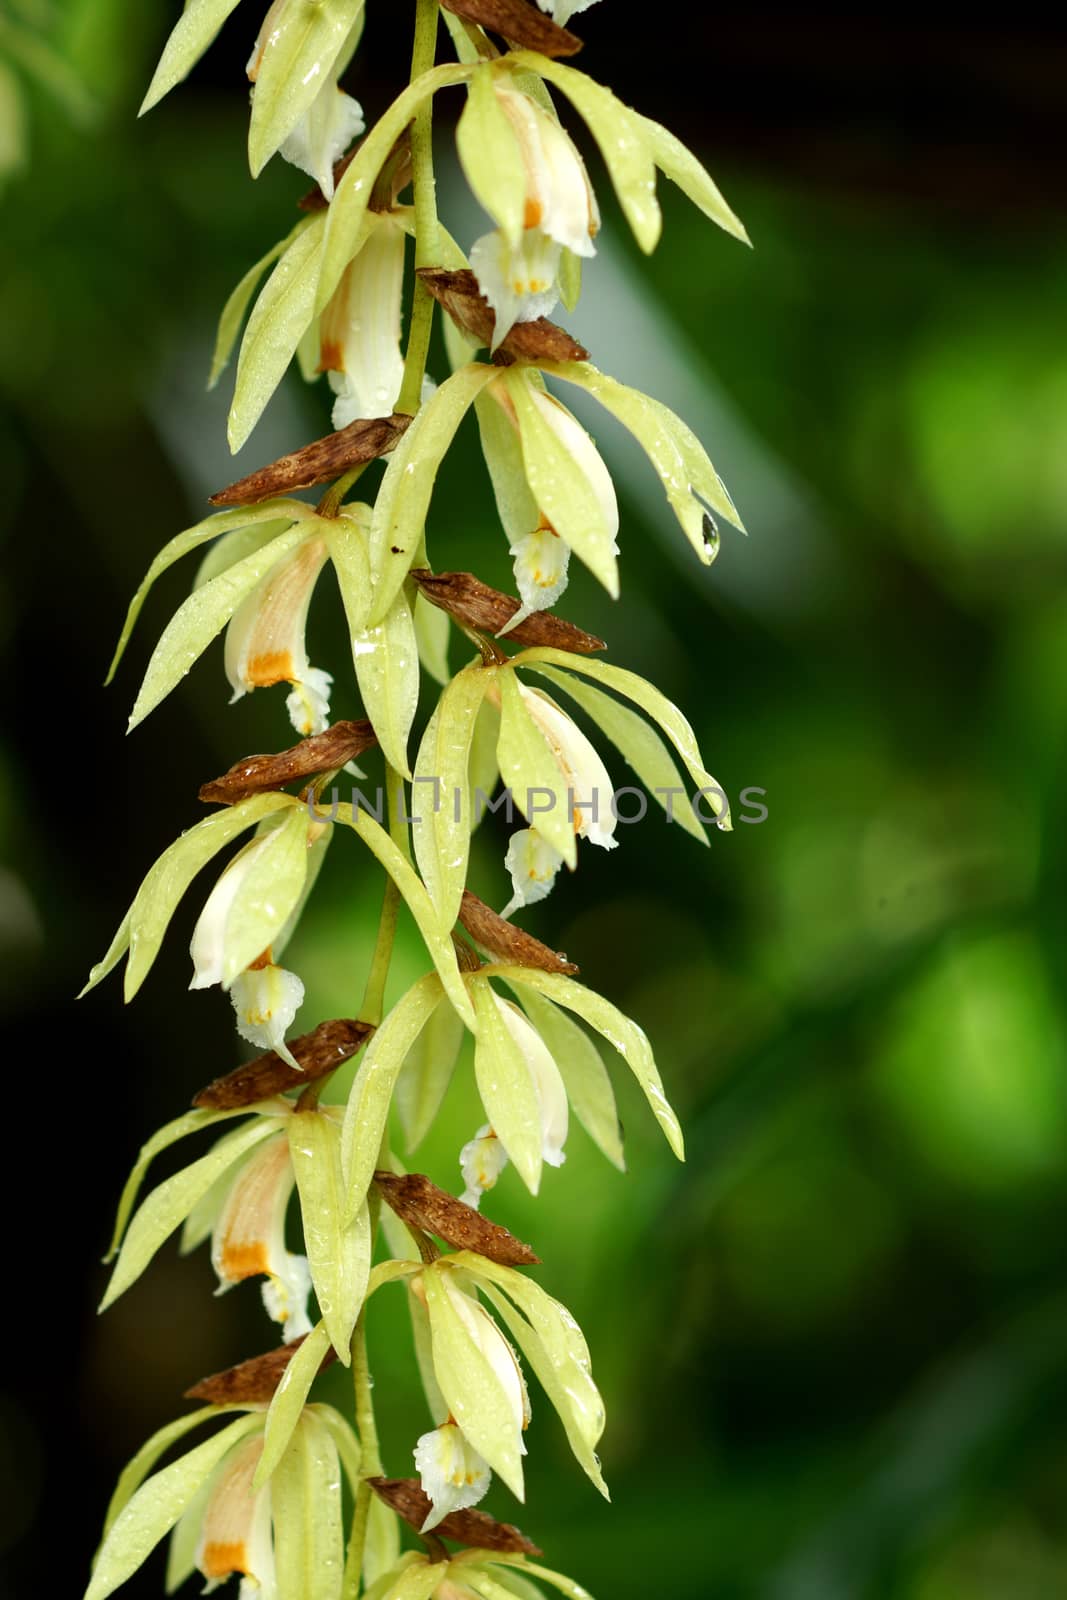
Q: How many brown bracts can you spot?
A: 11